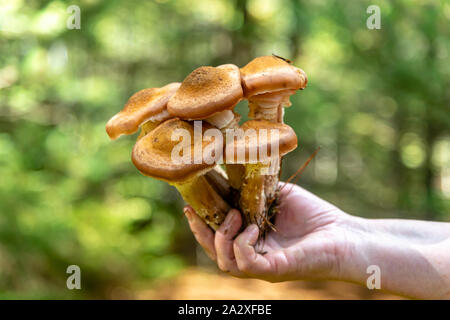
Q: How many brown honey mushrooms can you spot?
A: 5